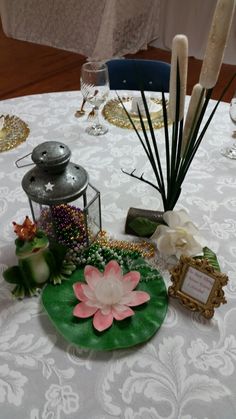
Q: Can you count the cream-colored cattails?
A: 3